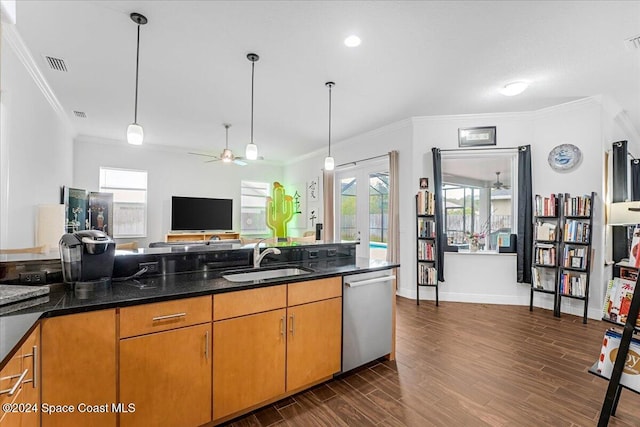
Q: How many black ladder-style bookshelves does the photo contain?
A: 4